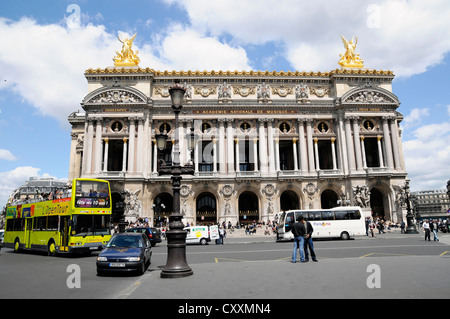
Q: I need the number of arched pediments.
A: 2